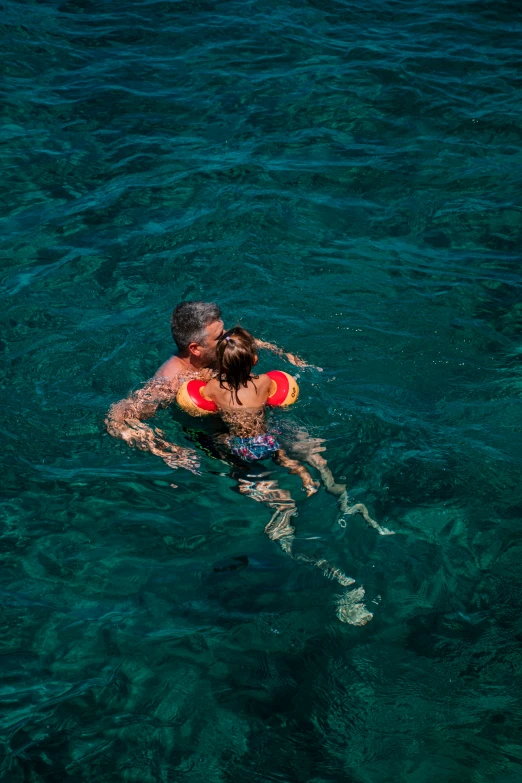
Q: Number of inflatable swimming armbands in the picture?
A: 2